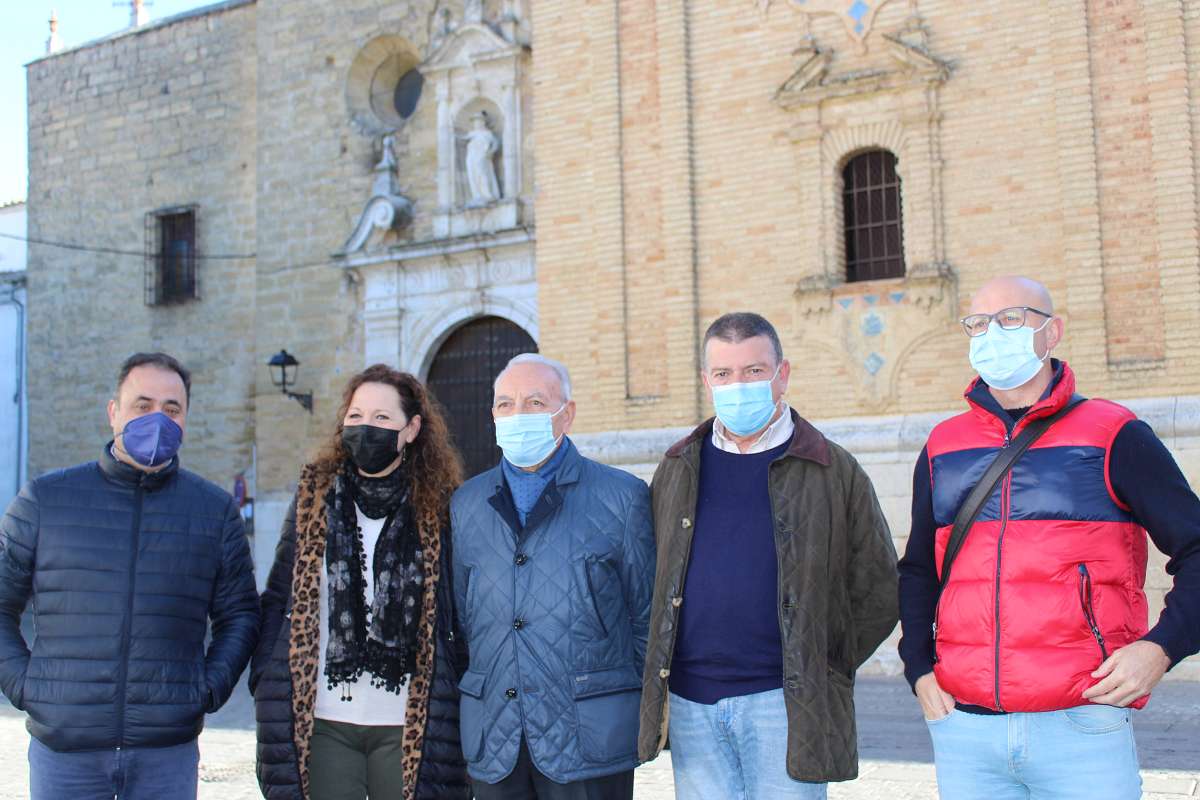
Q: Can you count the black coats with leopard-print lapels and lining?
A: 1